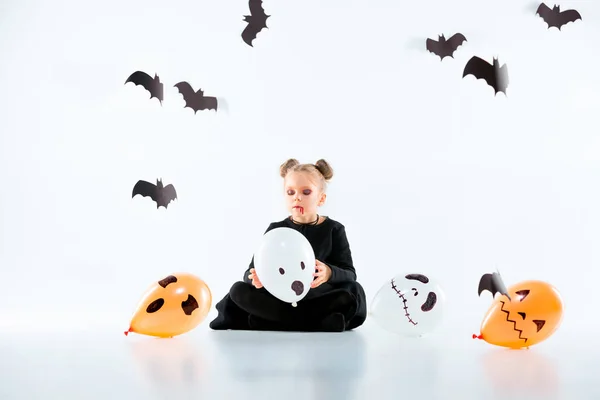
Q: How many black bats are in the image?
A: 8